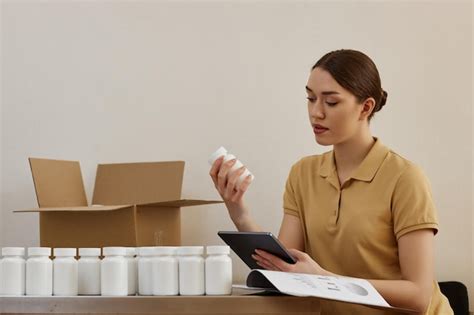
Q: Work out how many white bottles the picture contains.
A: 11